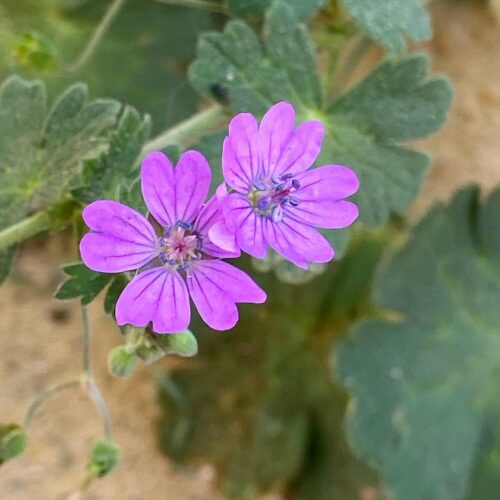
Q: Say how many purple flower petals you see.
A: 10